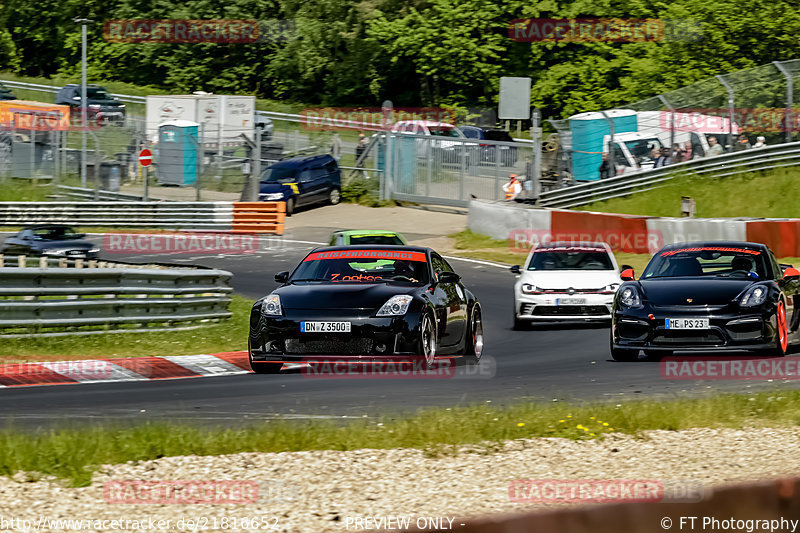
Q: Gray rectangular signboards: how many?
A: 1